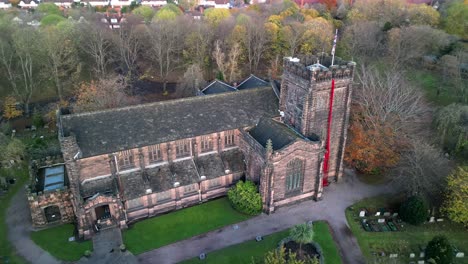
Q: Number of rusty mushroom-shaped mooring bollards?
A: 0